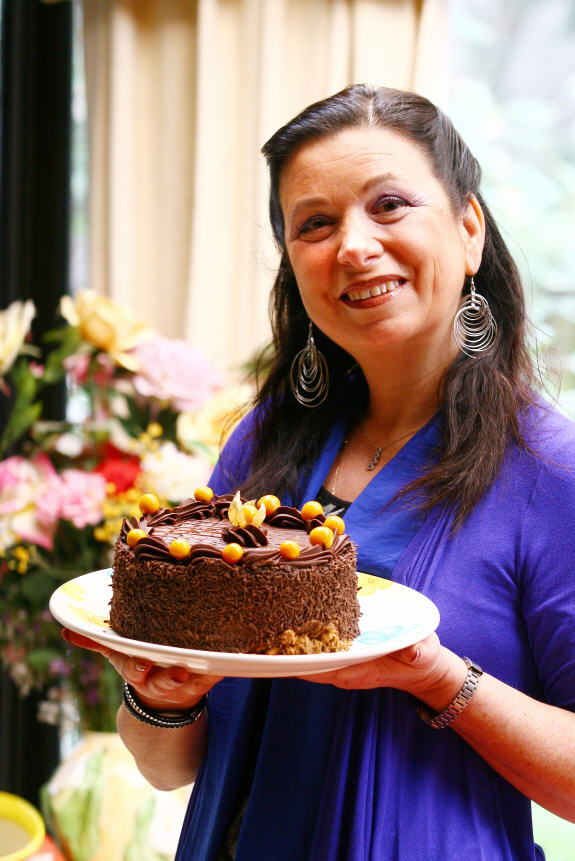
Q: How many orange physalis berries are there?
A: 11